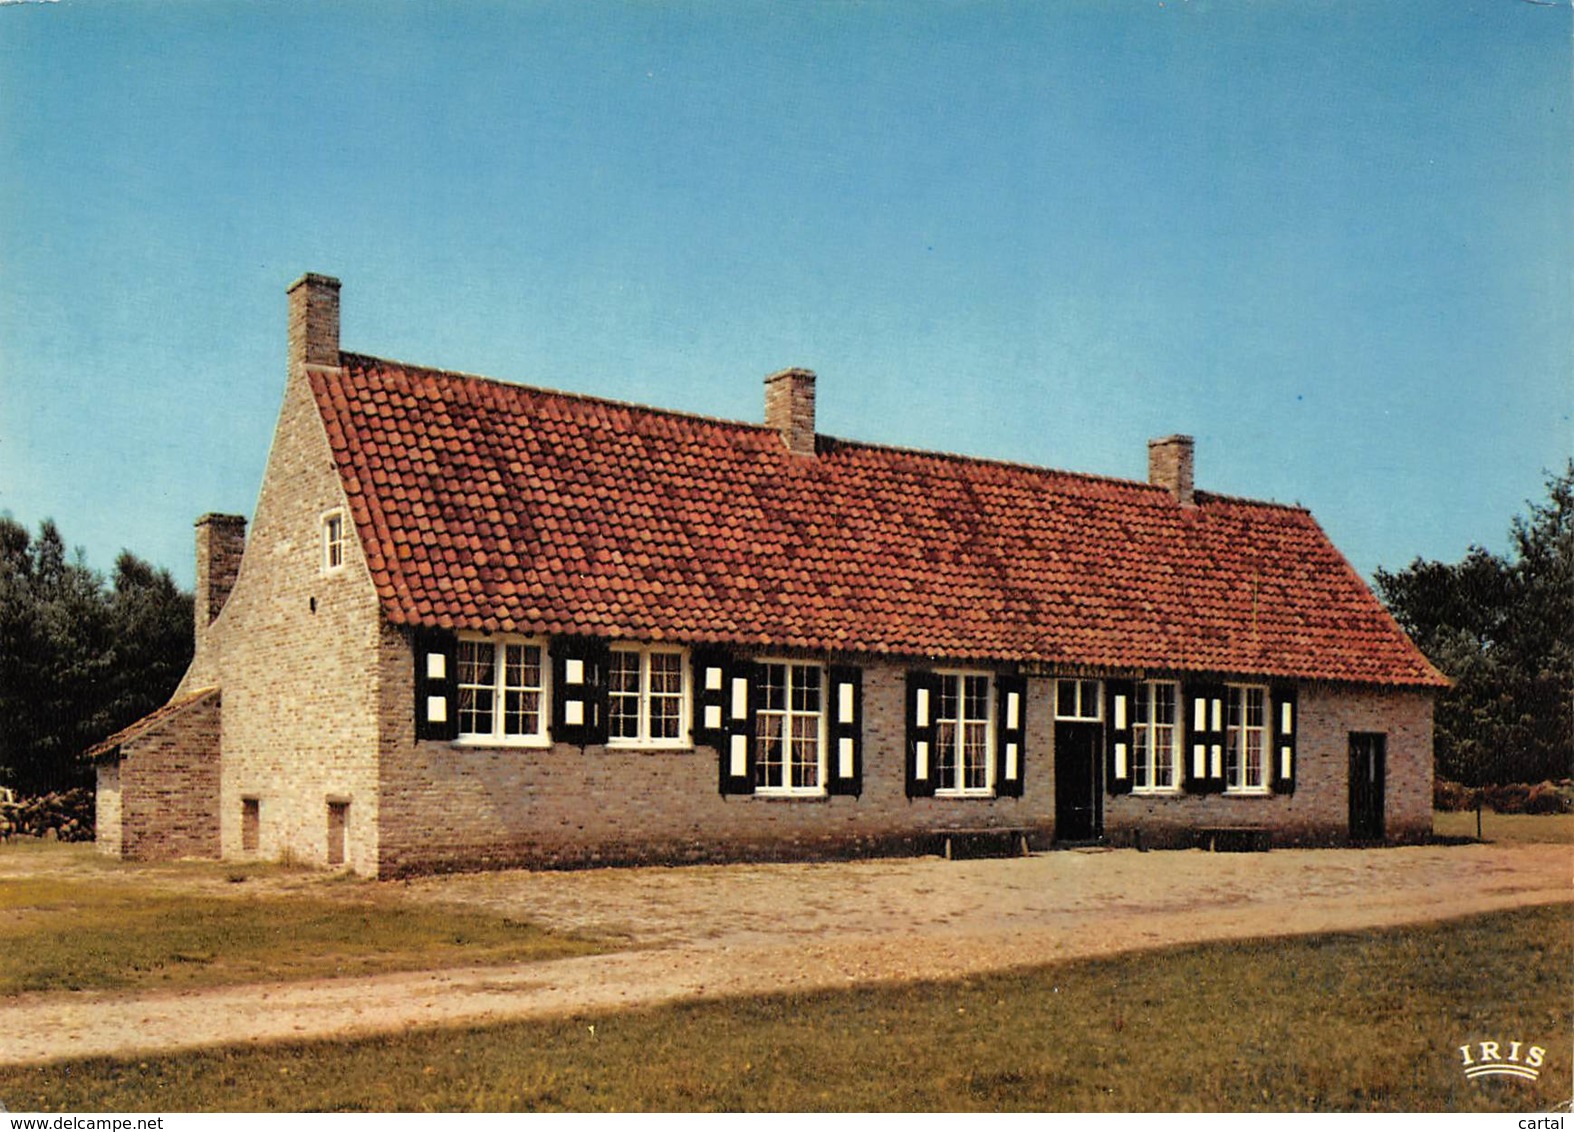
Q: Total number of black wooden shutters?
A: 12